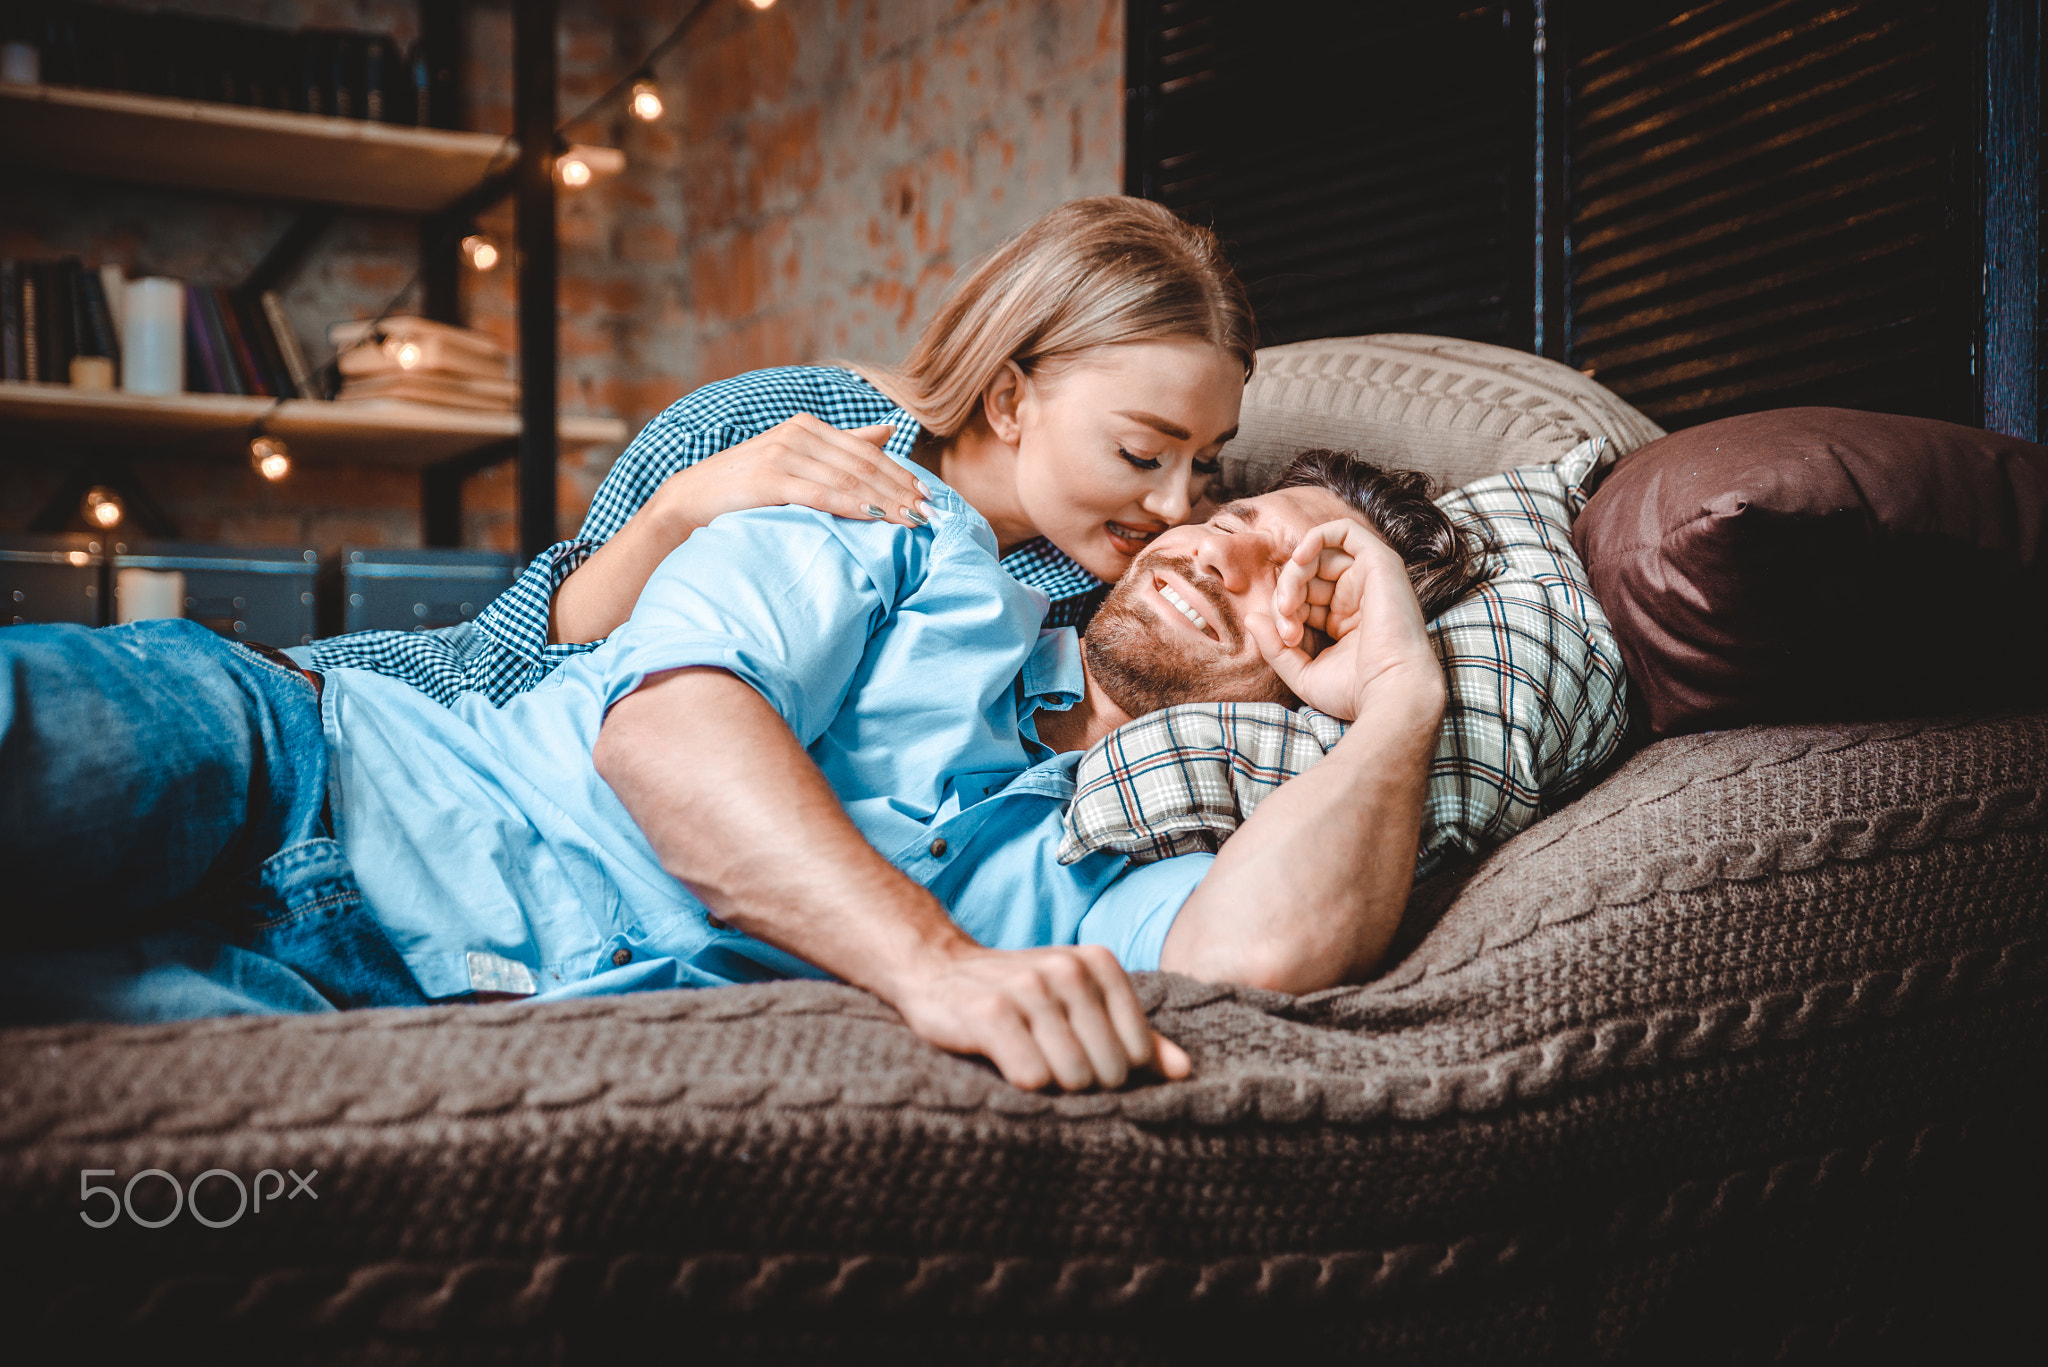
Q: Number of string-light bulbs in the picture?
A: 7